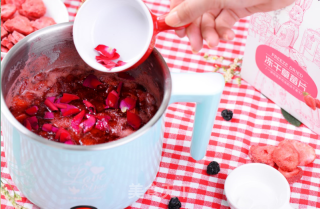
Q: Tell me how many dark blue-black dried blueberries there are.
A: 3